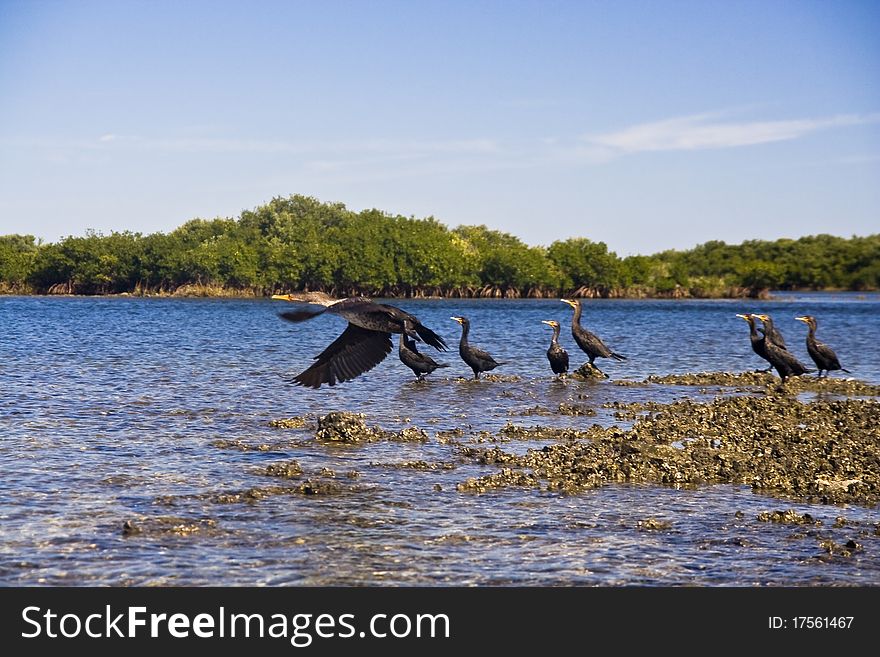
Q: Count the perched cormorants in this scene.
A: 7